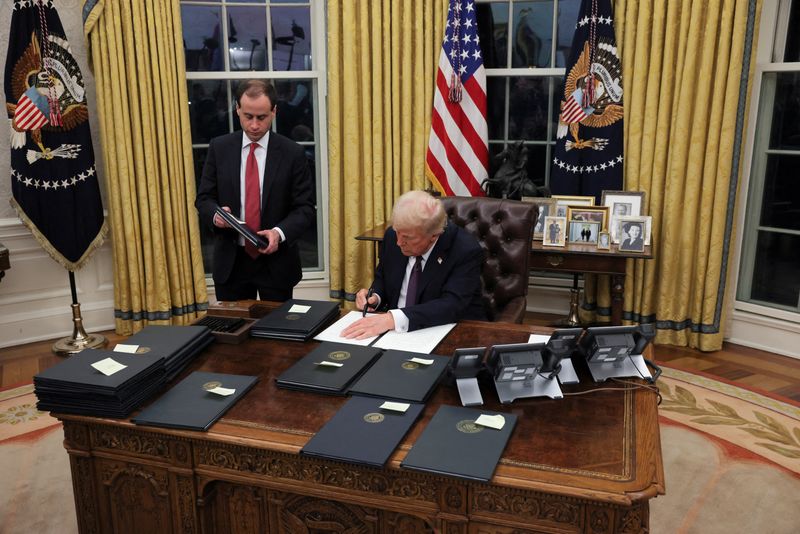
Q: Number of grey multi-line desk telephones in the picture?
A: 2